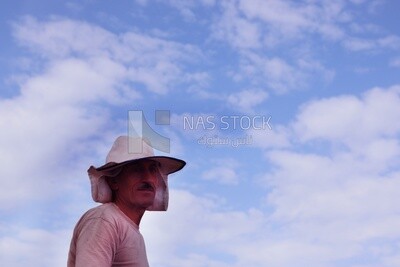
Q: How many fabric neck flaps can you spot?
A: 2